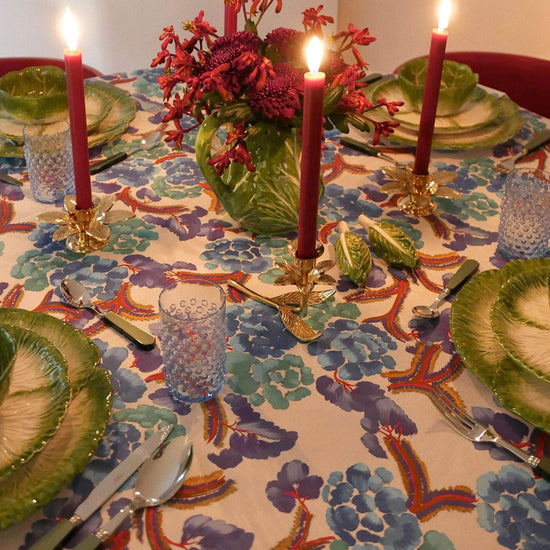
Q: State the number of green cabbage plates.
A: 8